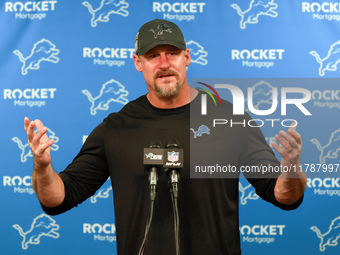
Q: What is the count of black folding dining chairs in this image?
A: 0